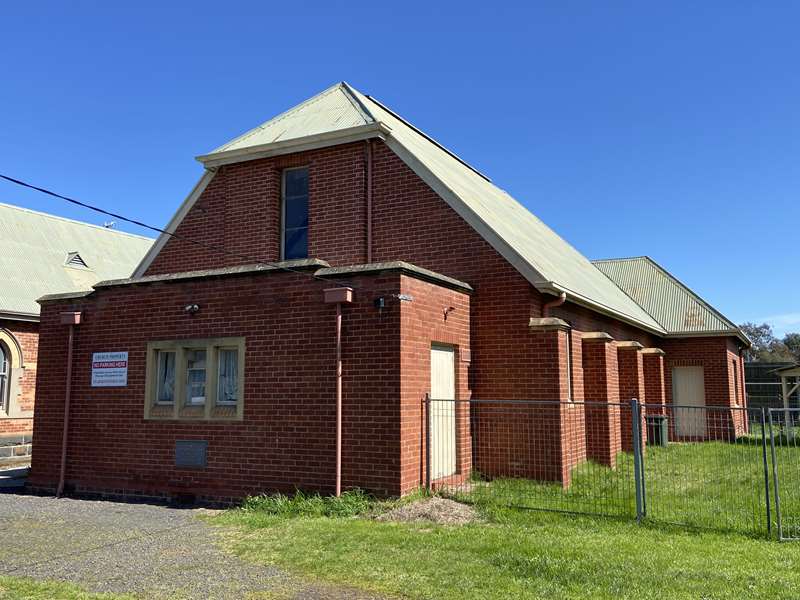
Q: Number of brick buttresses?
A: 4